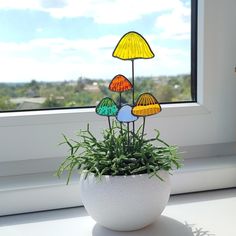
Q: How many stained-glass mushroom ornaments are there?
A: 5